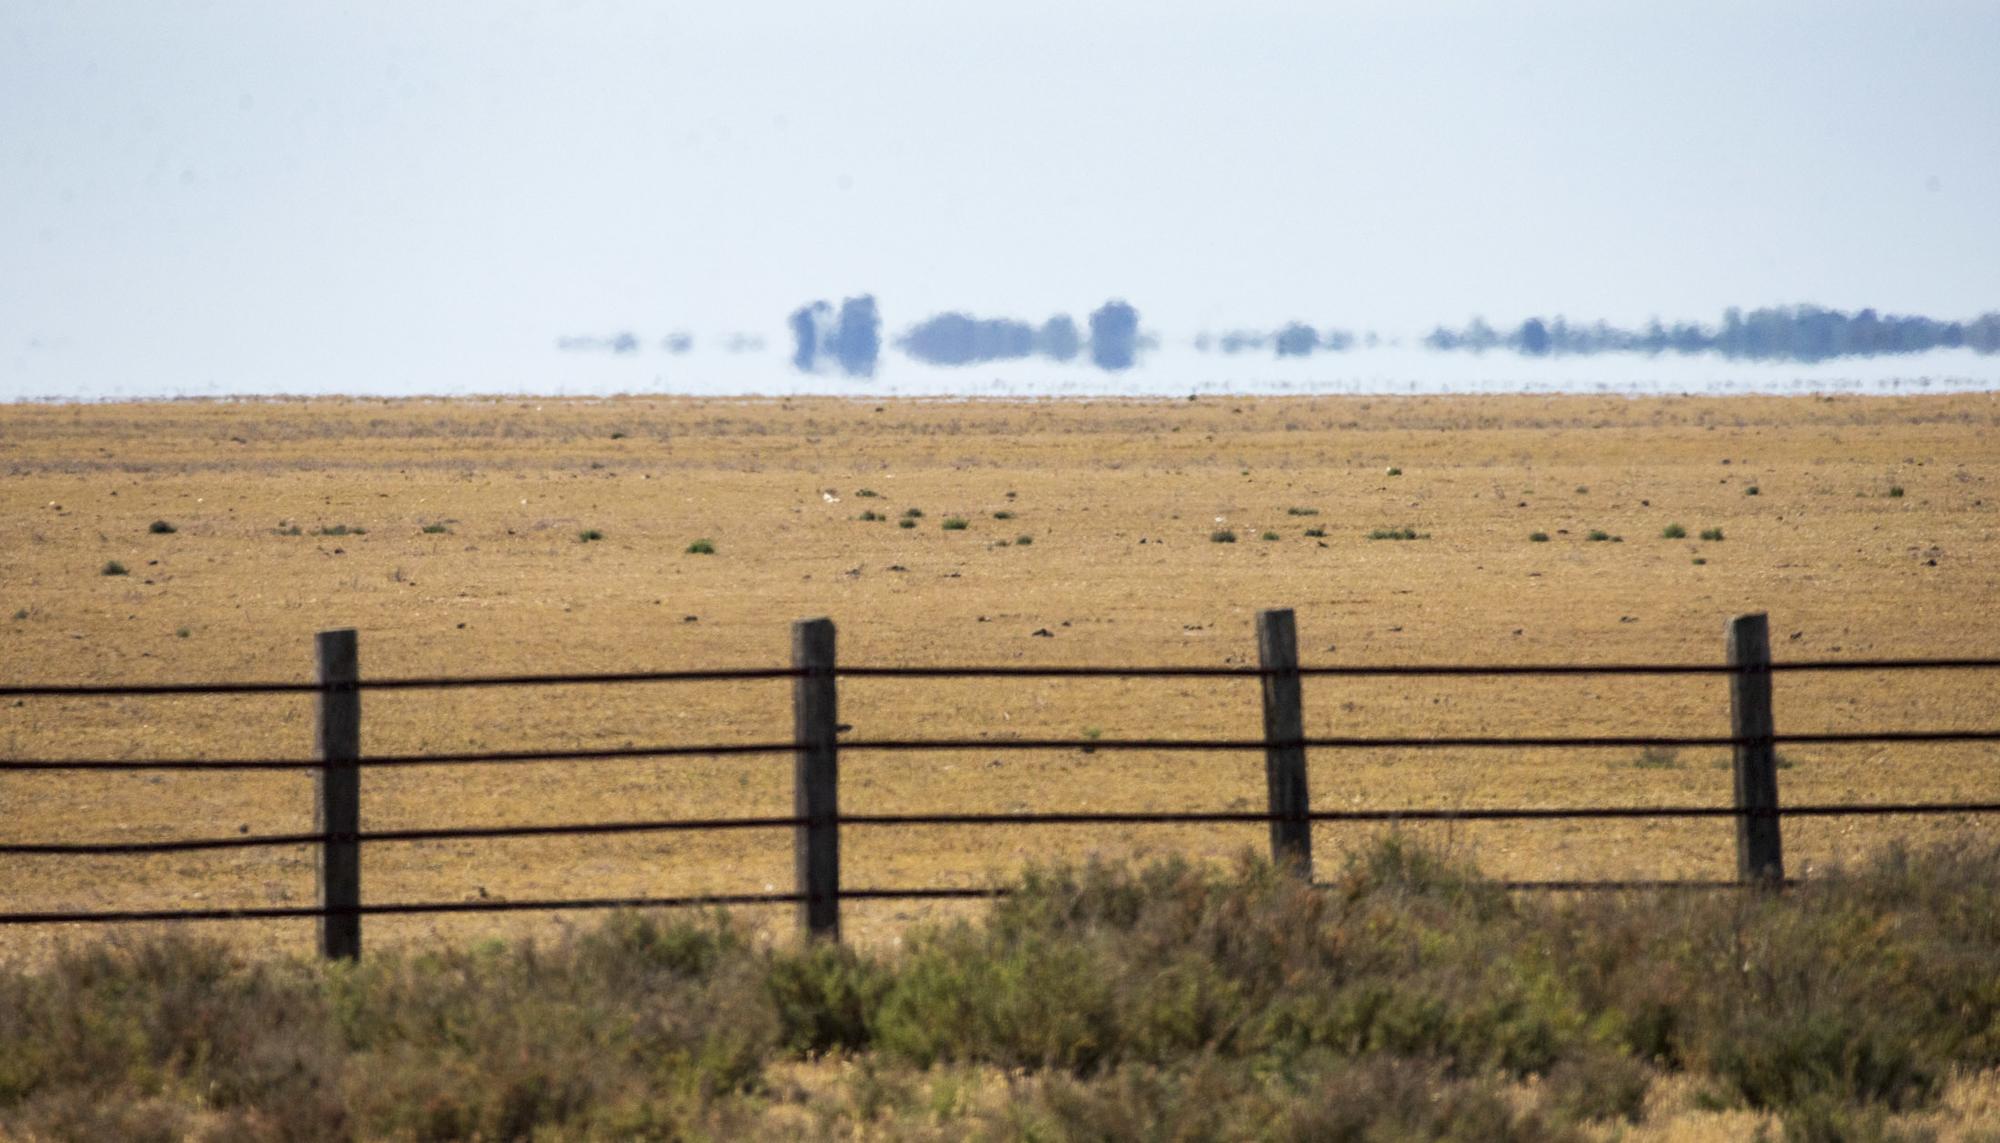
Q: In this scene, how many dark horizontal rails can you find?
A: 4